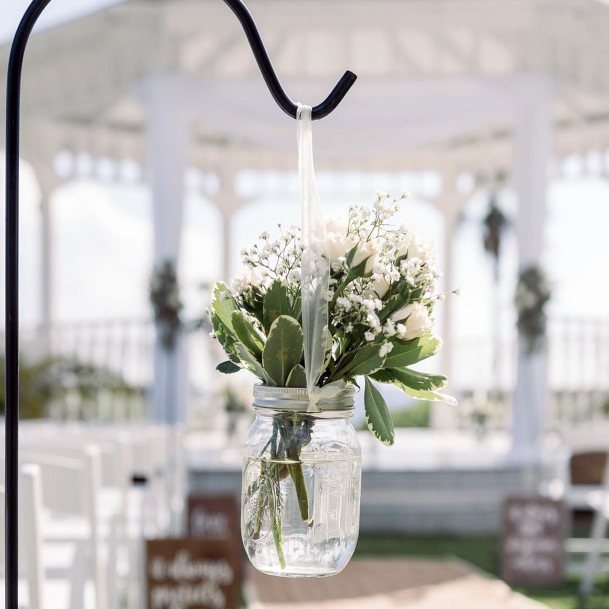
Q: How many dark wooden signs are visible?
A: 3